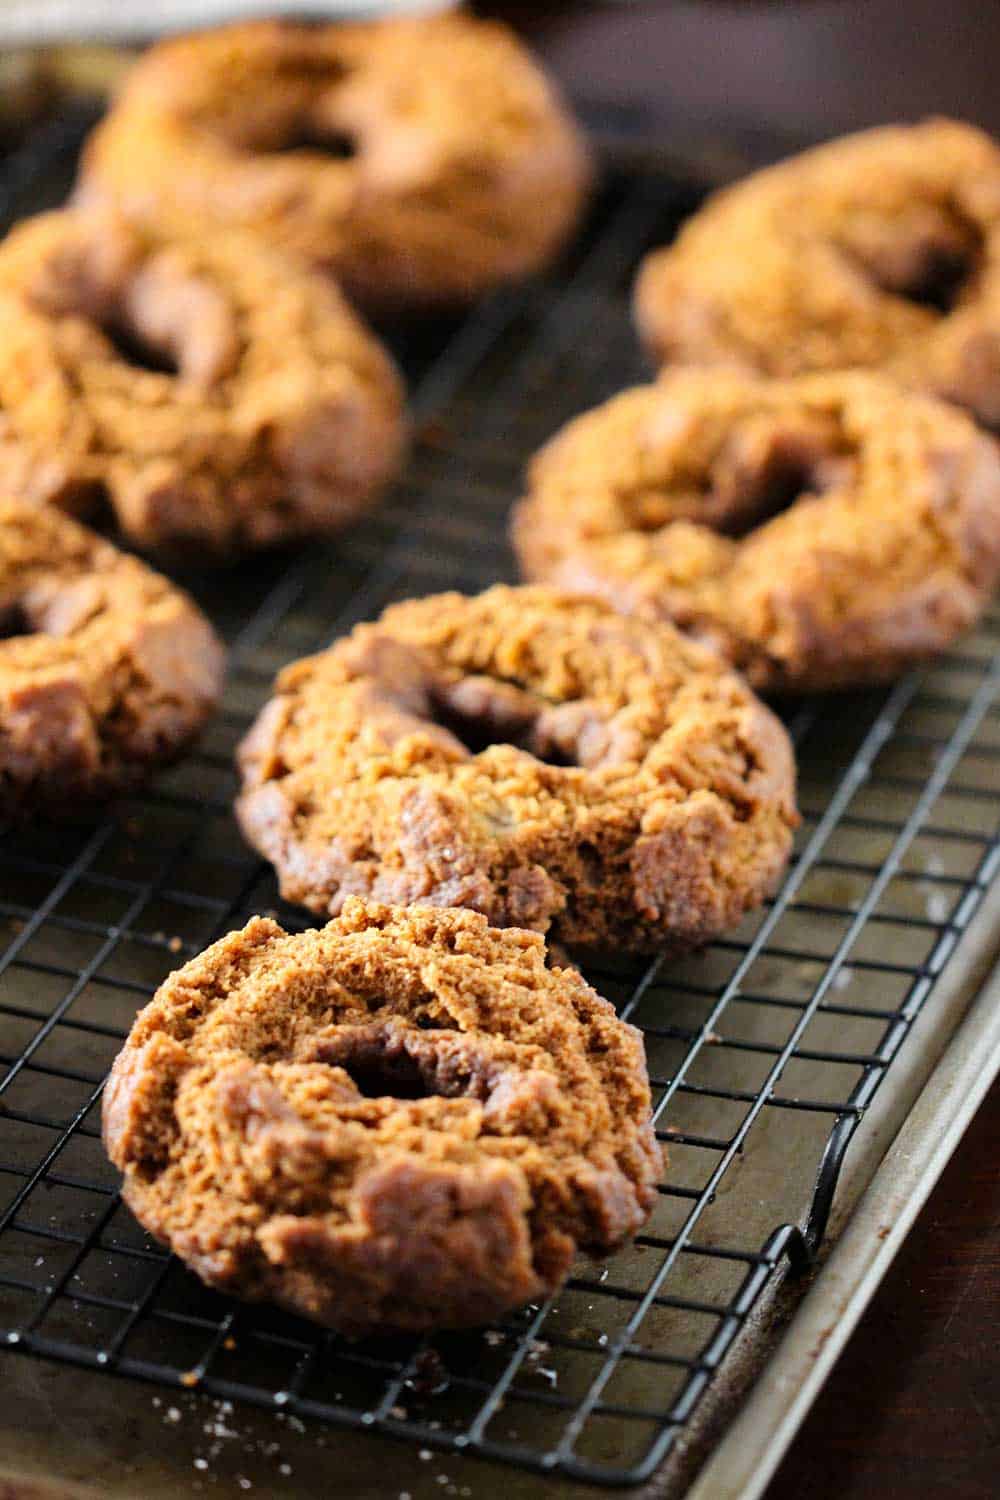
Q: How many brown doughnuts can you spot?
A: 7